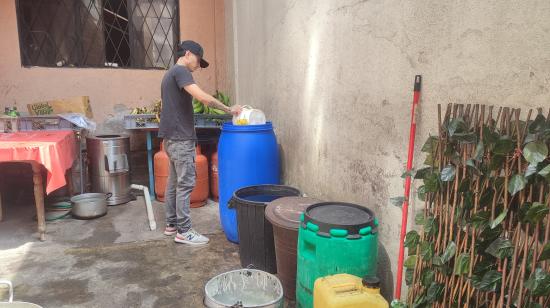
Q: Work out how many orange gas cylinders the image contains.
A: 3